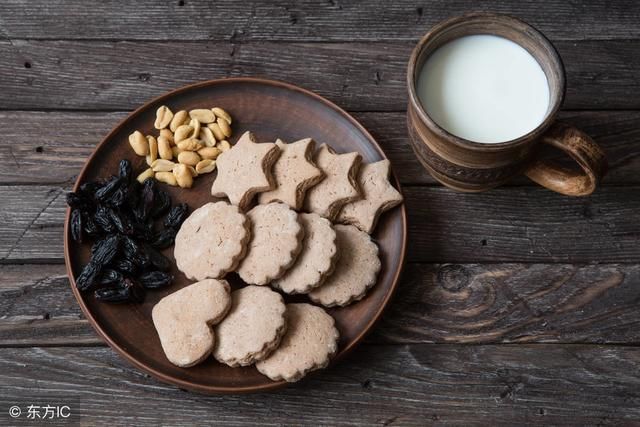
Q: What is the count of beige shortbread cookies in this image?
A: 11